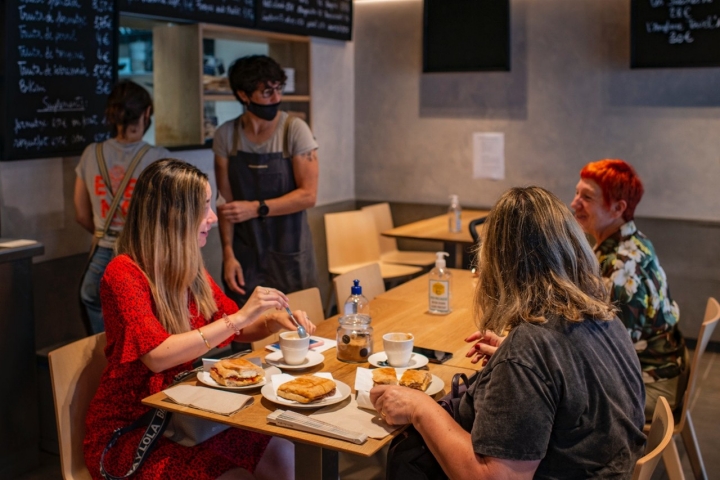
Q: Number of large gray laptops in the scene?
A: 0